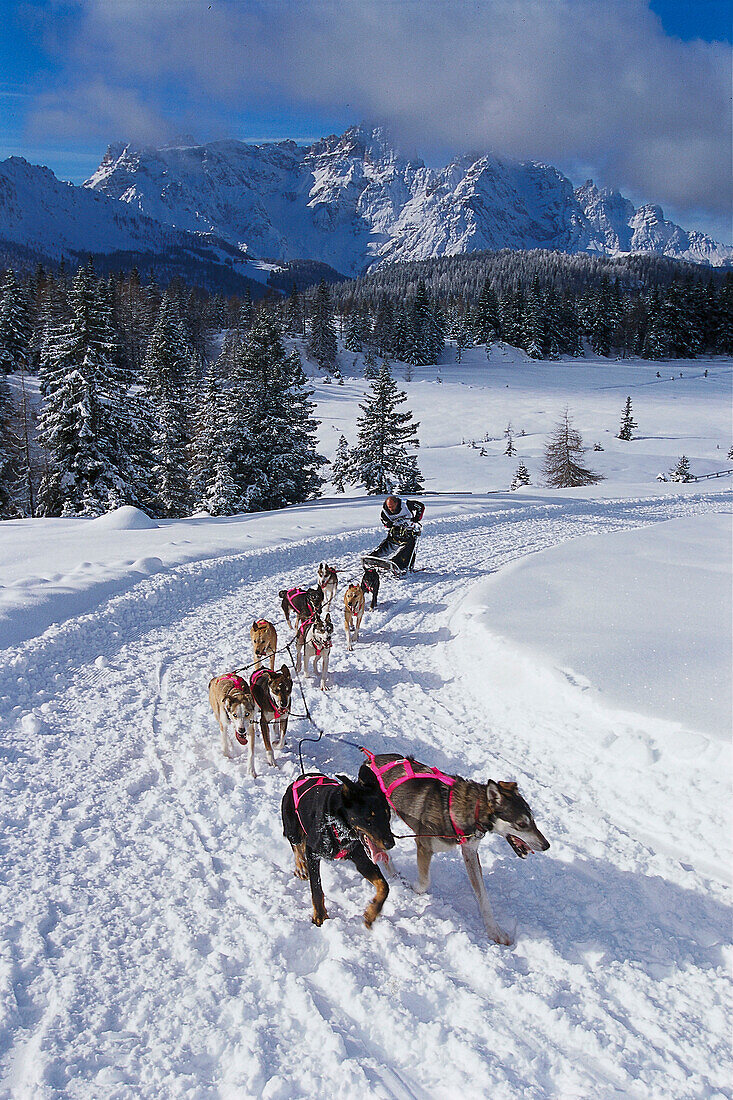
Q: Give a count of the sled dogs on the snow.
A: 10